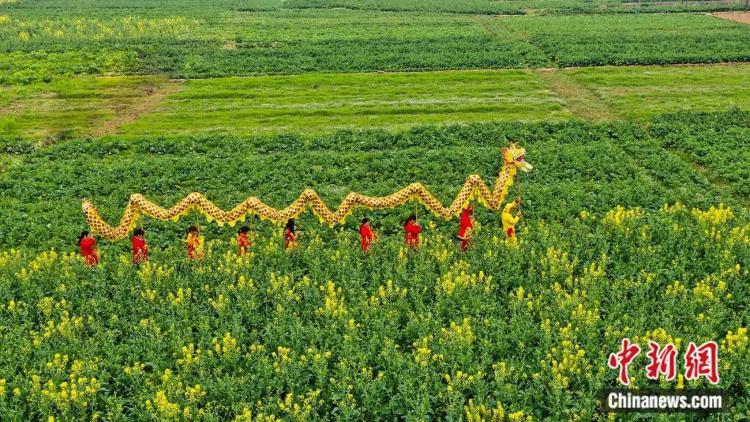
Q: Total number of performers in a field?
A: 9